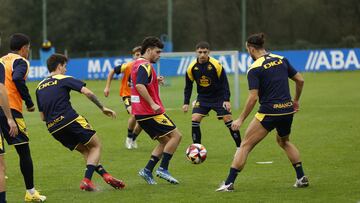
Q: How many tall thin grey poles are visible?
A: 3